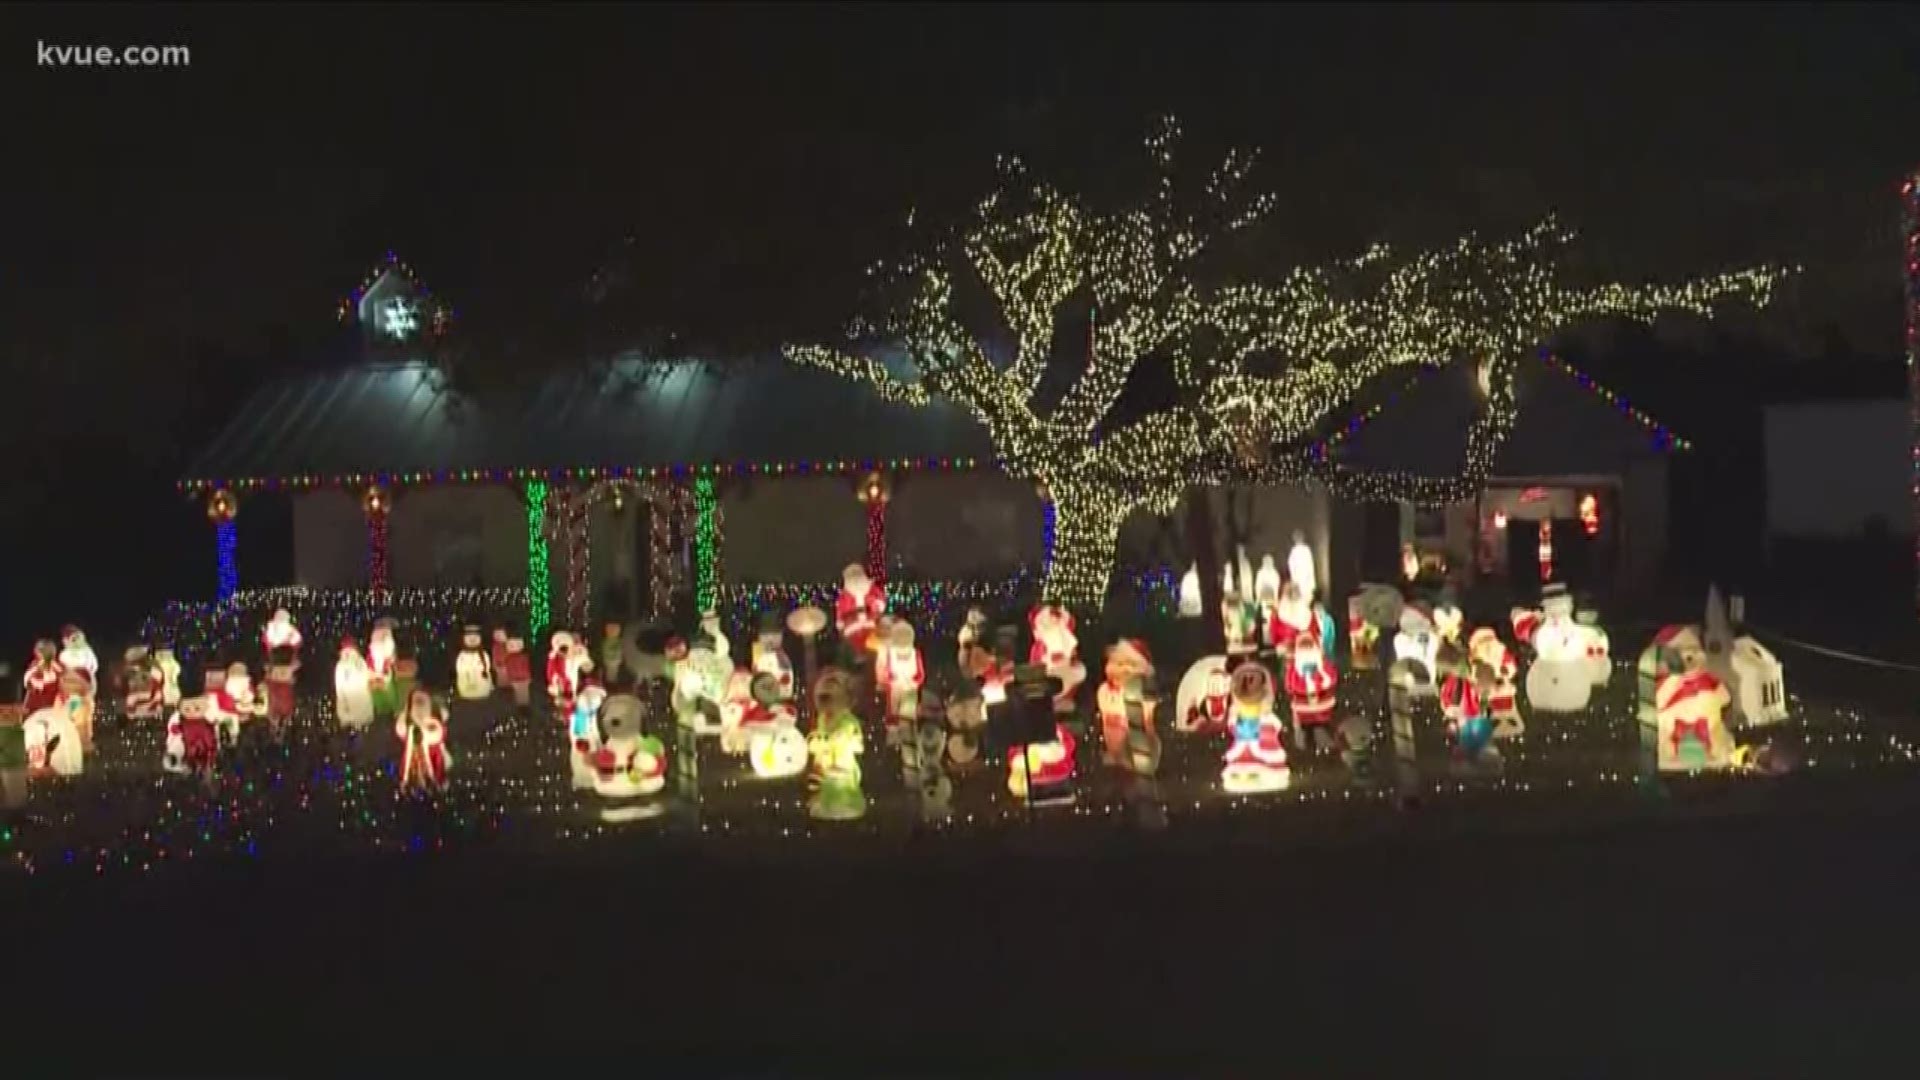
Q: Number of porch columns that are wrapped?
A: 6